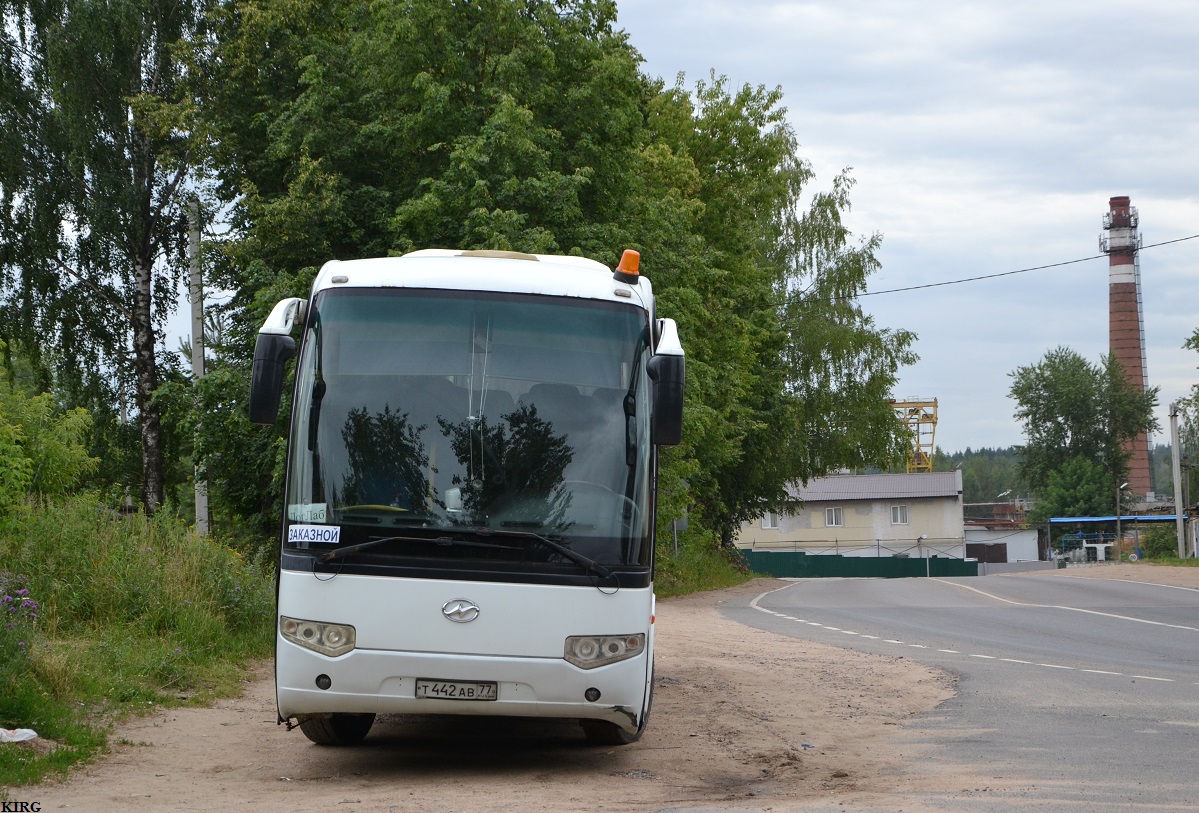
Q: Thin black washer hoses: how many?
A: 2